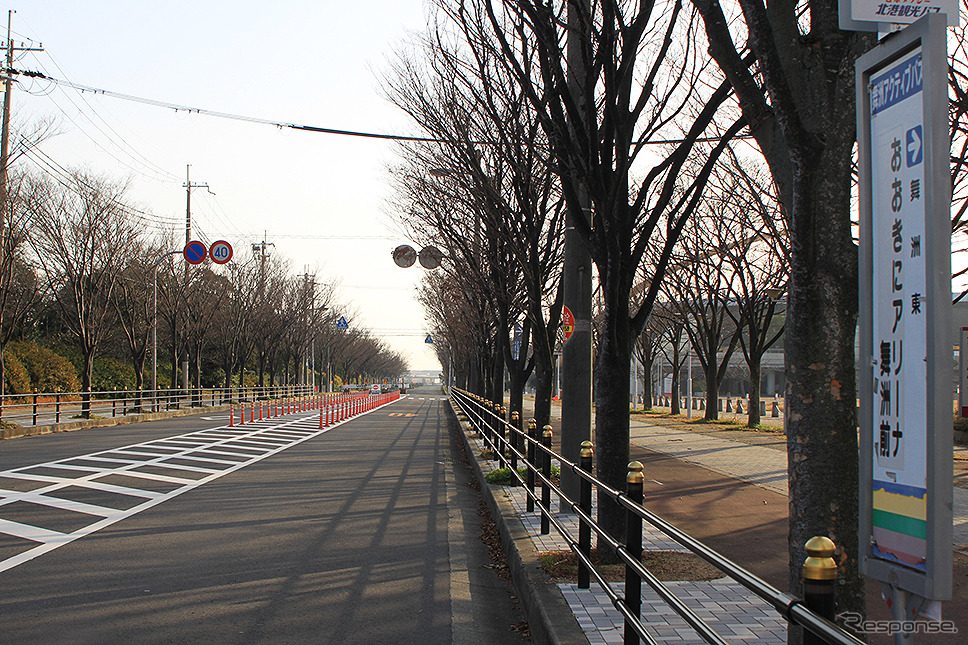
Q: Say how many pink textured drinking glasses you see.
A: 0